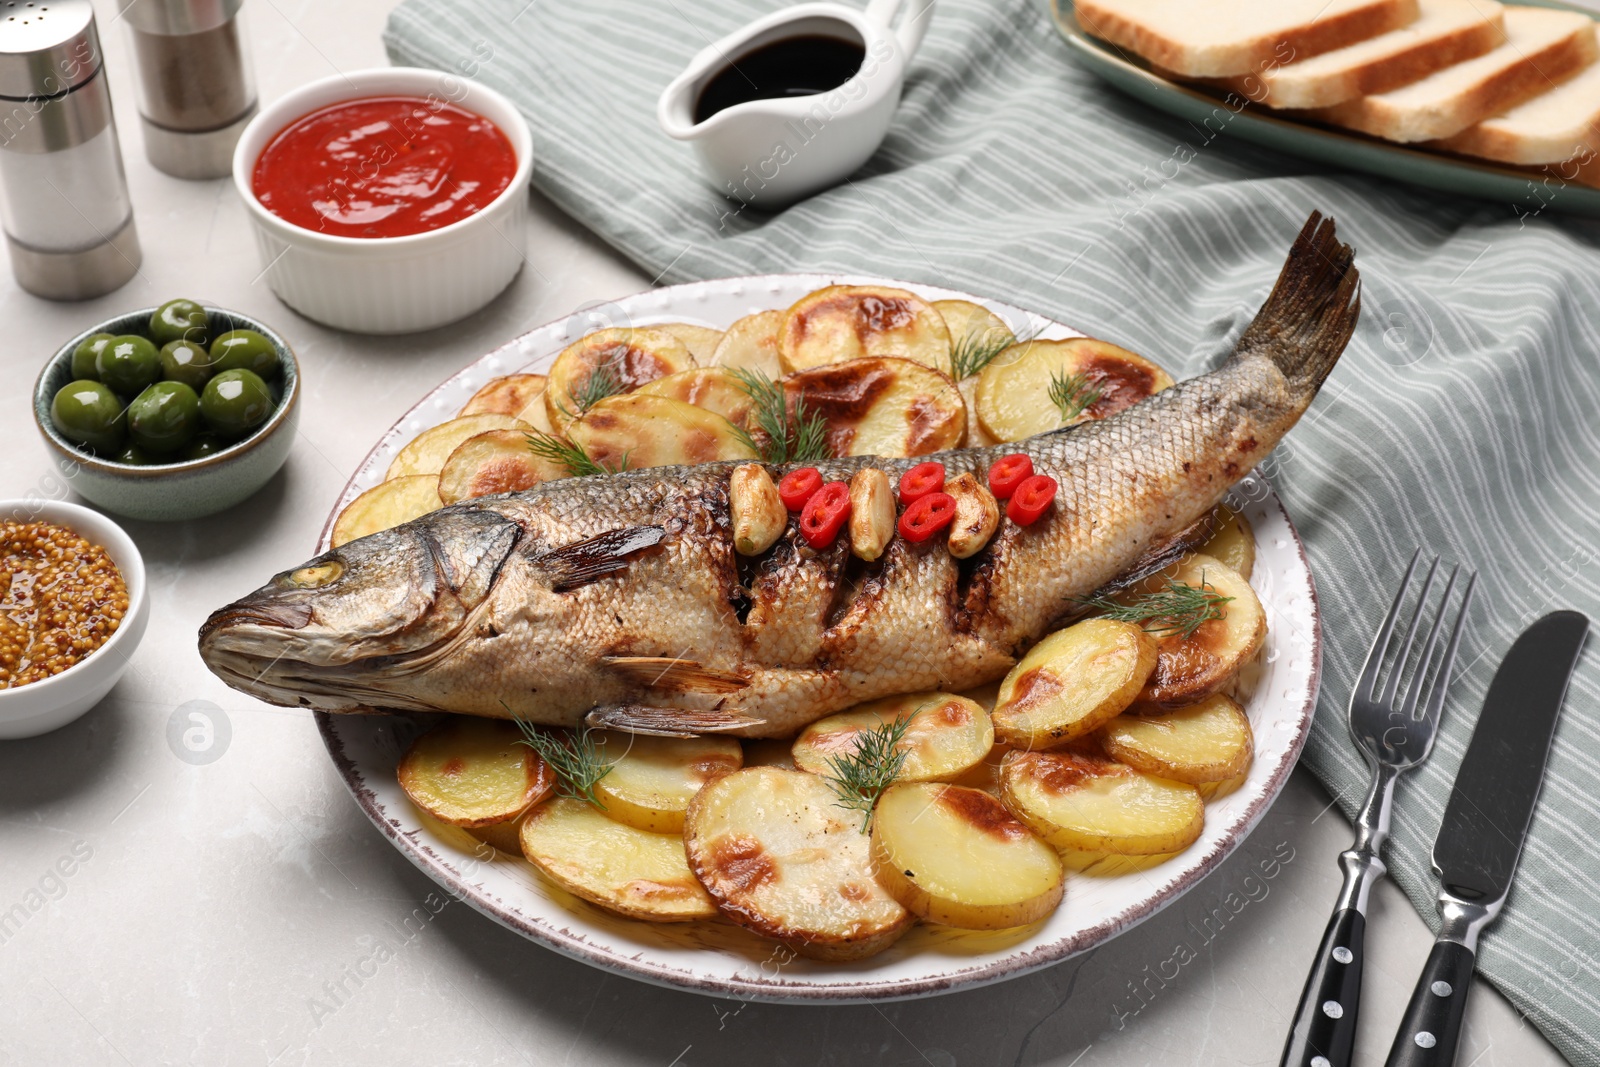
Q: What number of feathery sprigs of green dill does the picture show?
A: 8